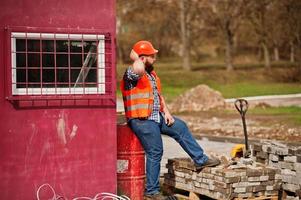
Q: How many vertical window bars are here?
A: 6